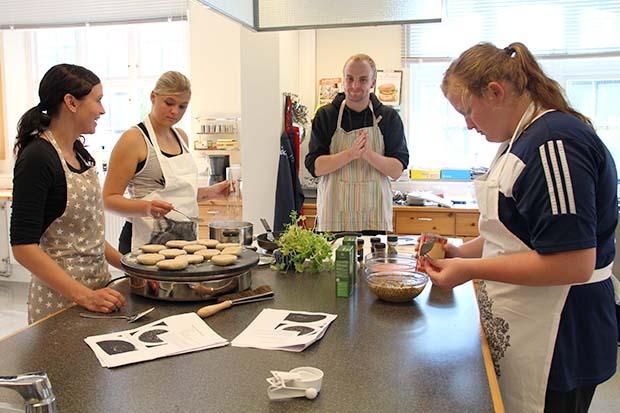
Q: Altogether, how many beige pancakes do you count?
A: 12